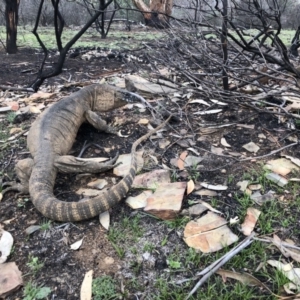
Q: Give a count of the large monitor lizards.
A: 1